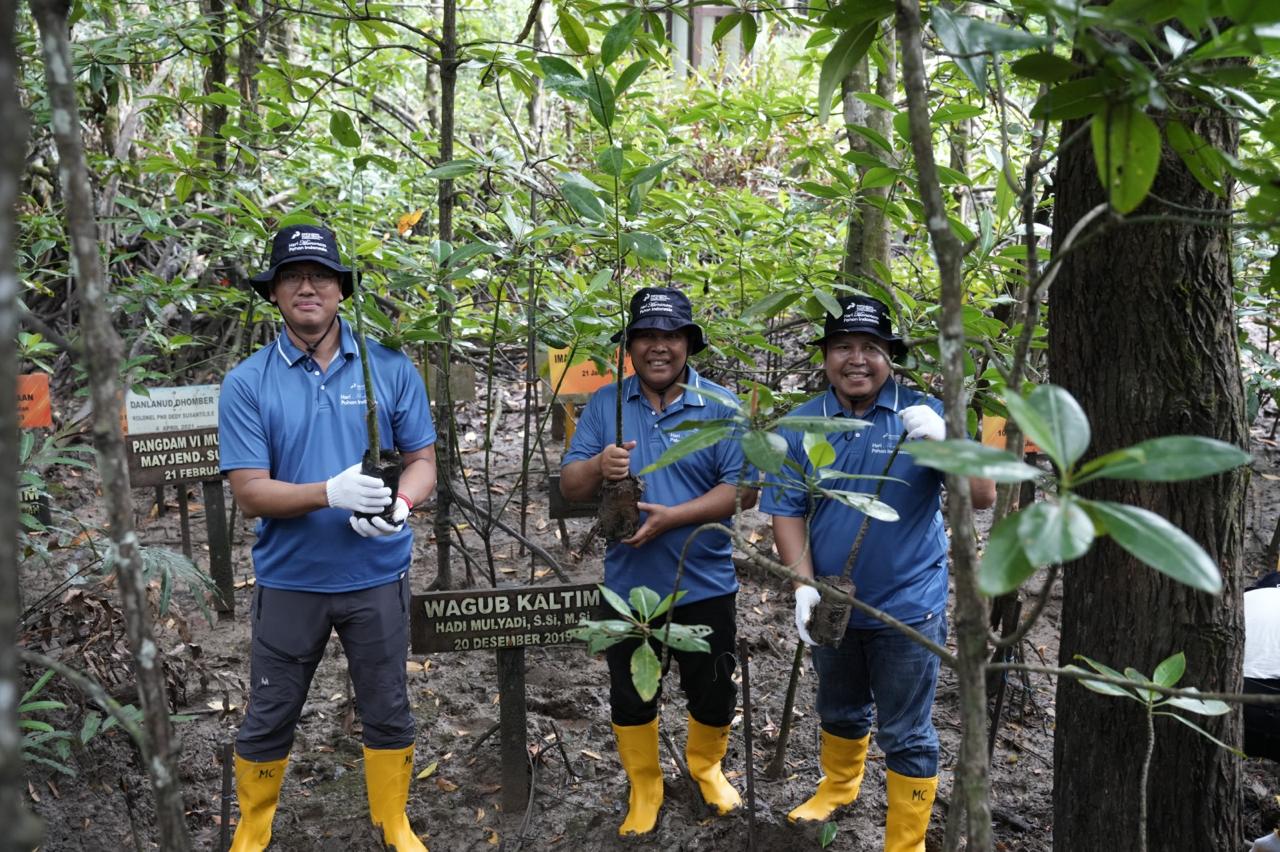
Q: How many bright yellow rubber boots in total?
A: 6